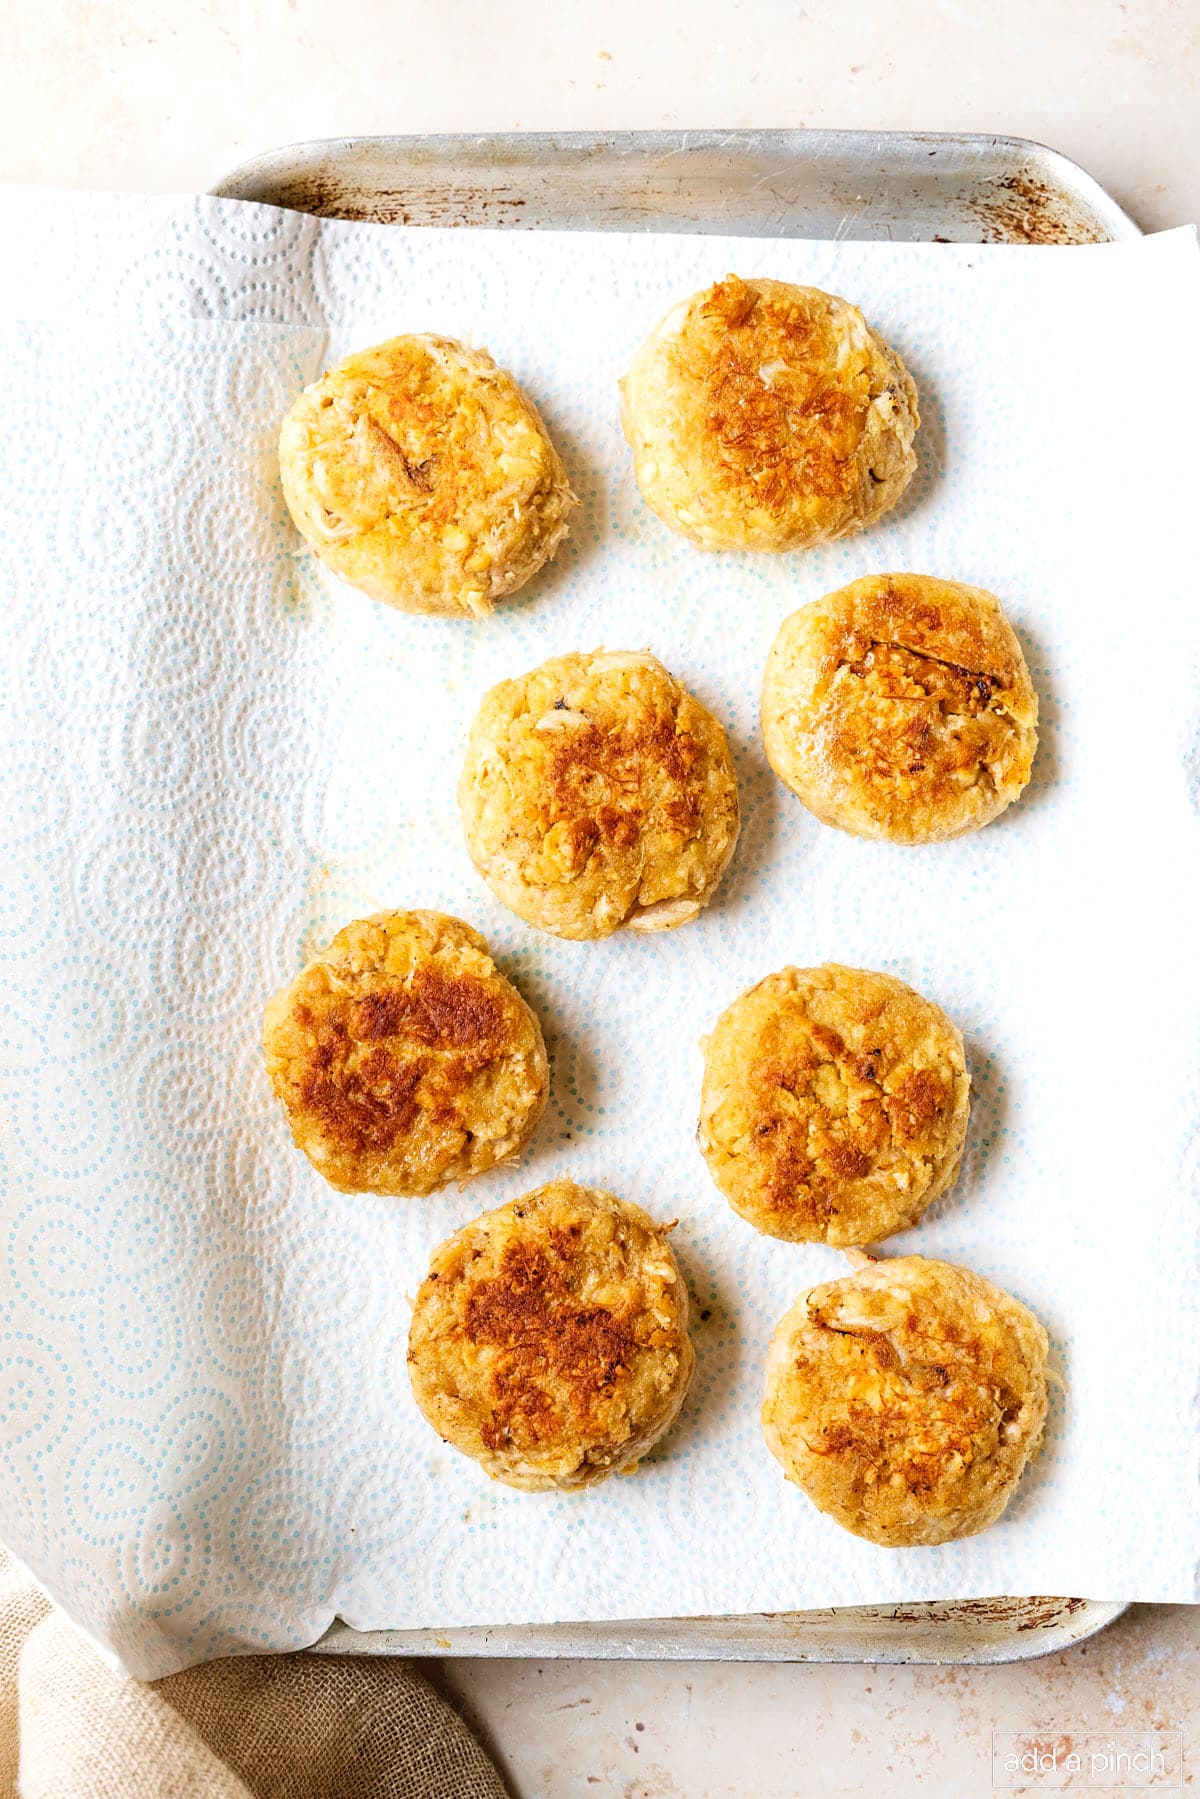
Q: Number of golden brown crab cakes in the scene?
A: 8